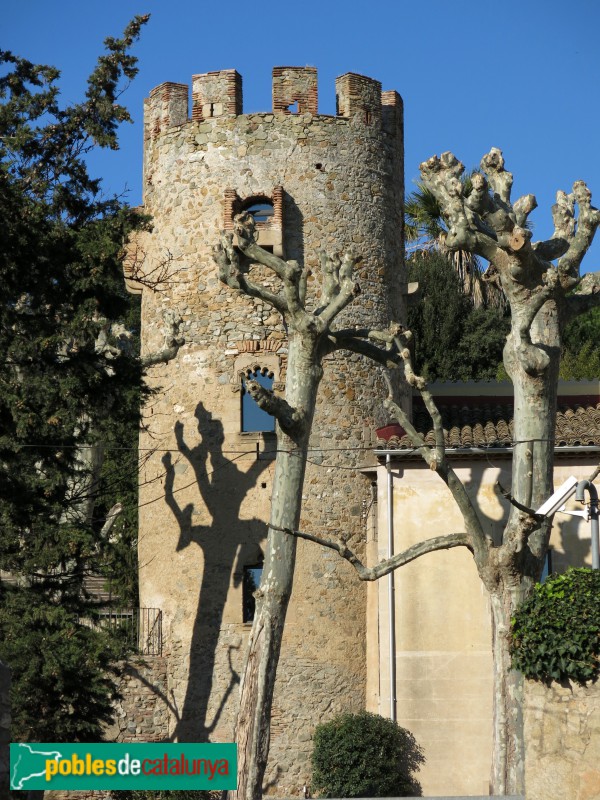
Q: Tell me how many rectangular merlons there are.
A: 5